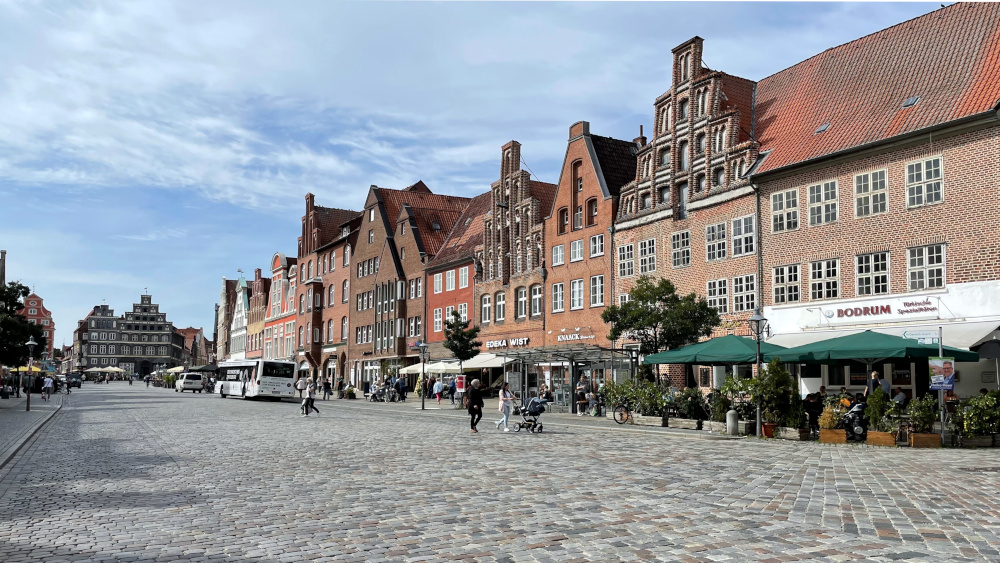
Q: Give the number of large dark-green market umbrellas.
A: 2